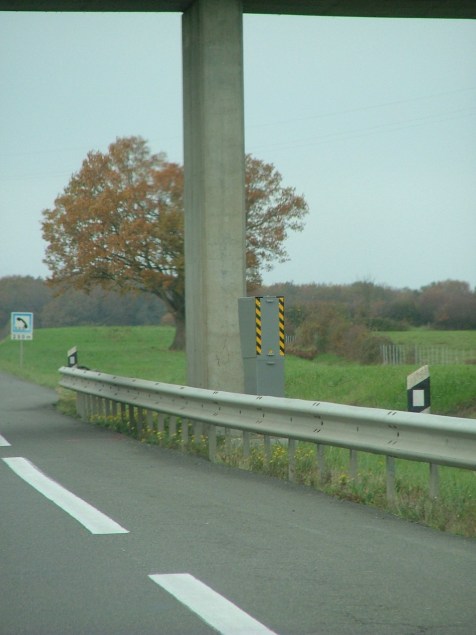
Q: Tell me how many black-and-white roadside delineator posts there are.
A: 2